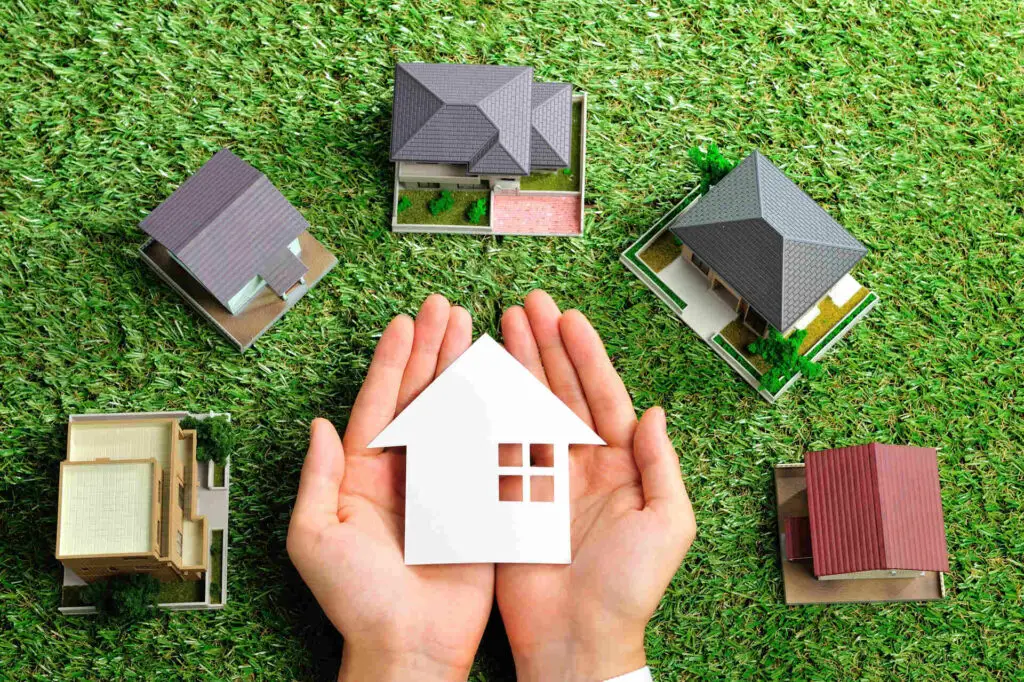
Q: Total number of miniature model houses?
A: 5